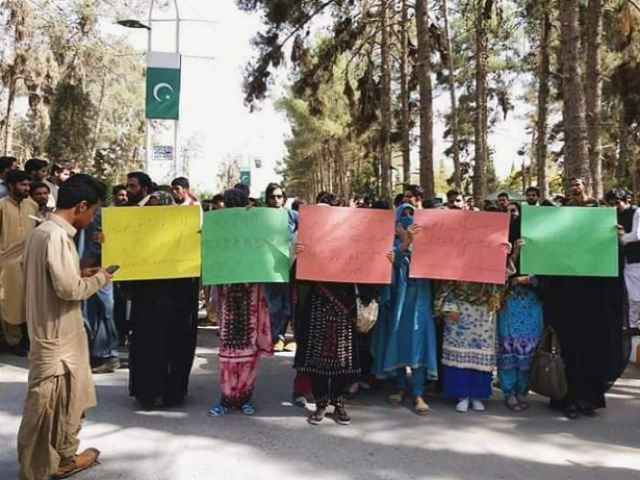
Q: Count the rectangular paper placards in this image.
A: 5